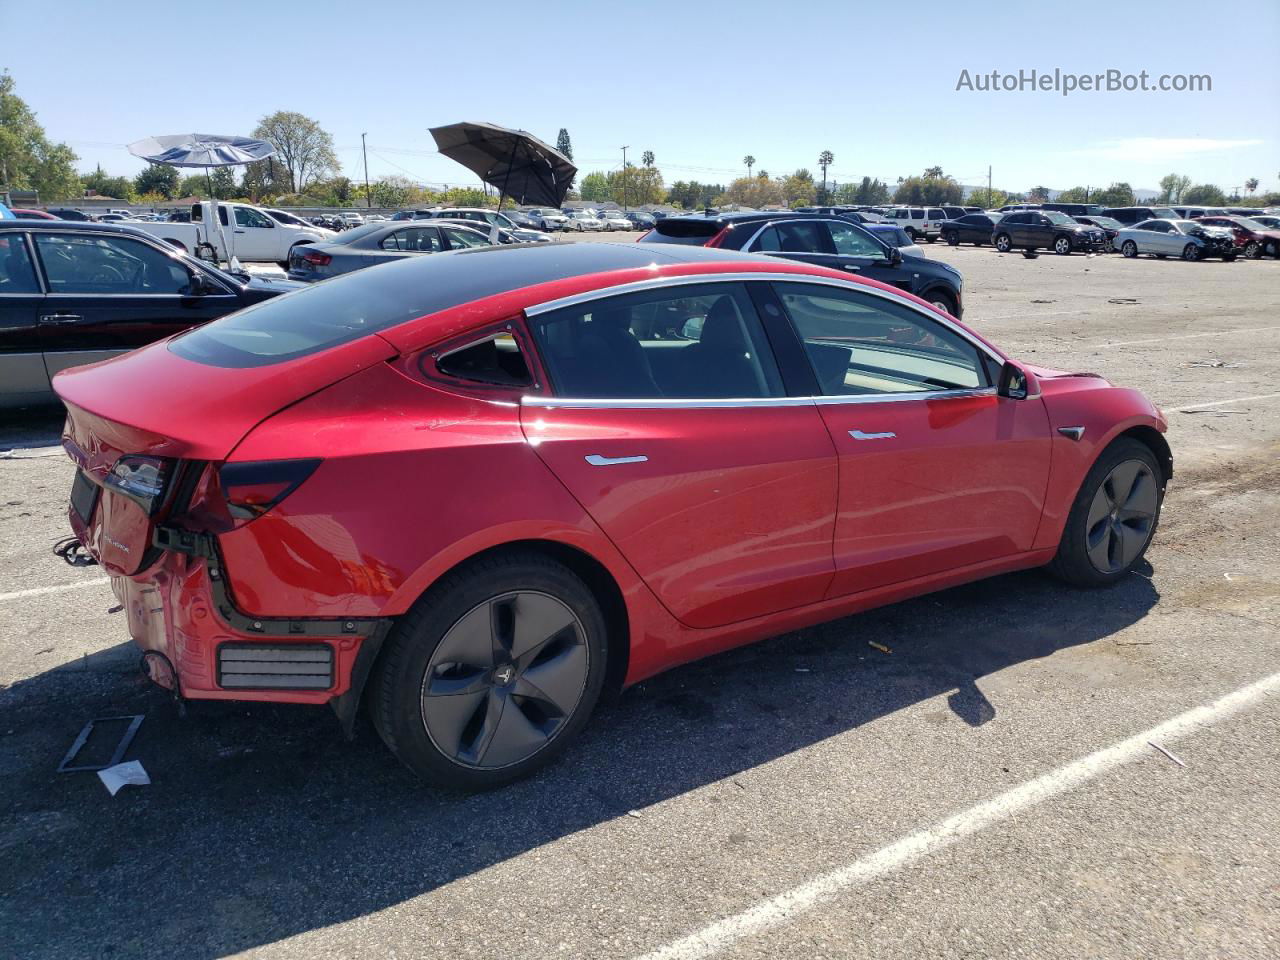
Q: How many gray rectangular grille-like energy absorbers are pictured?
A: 1